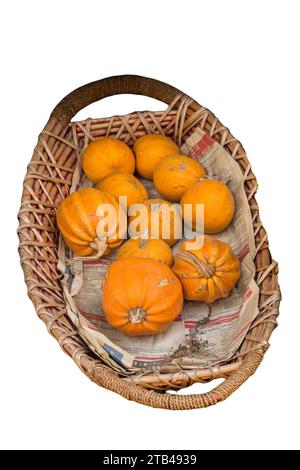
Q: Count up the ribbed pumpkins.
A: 3